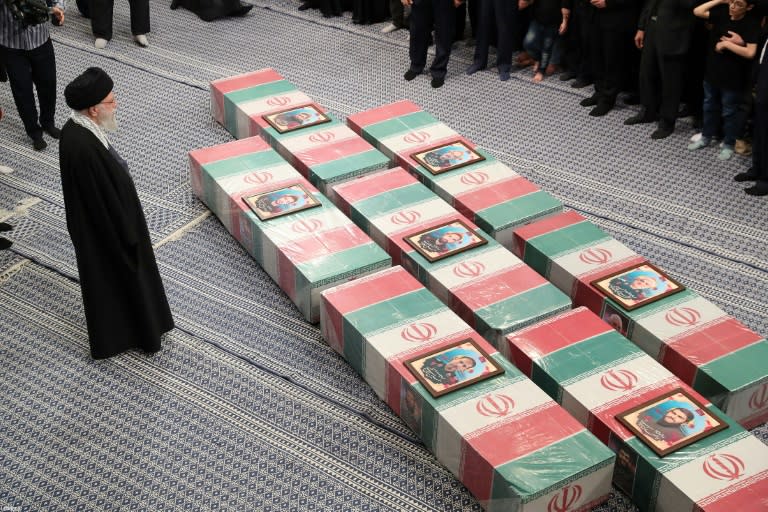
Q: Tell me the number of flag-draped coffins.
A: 7